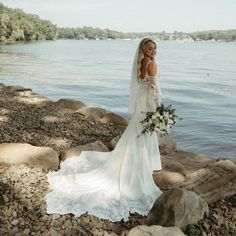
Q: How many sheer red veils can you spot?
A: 0